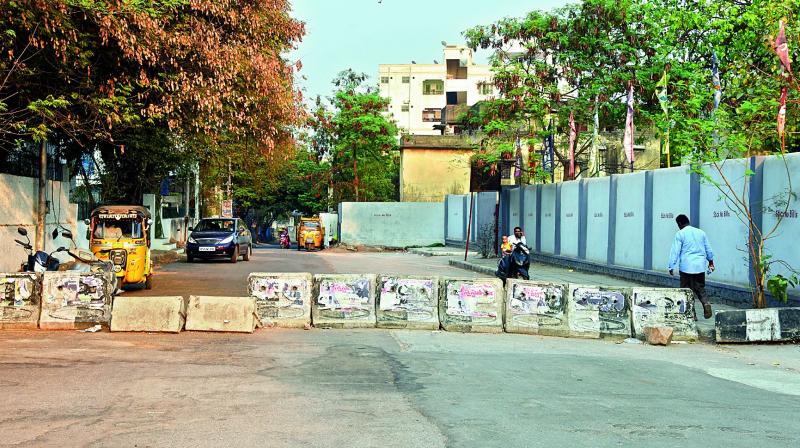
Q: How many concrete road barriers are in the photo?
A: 11